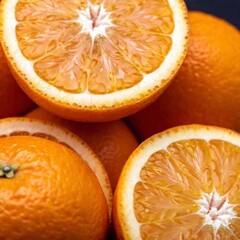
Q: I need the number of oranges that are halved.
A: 3